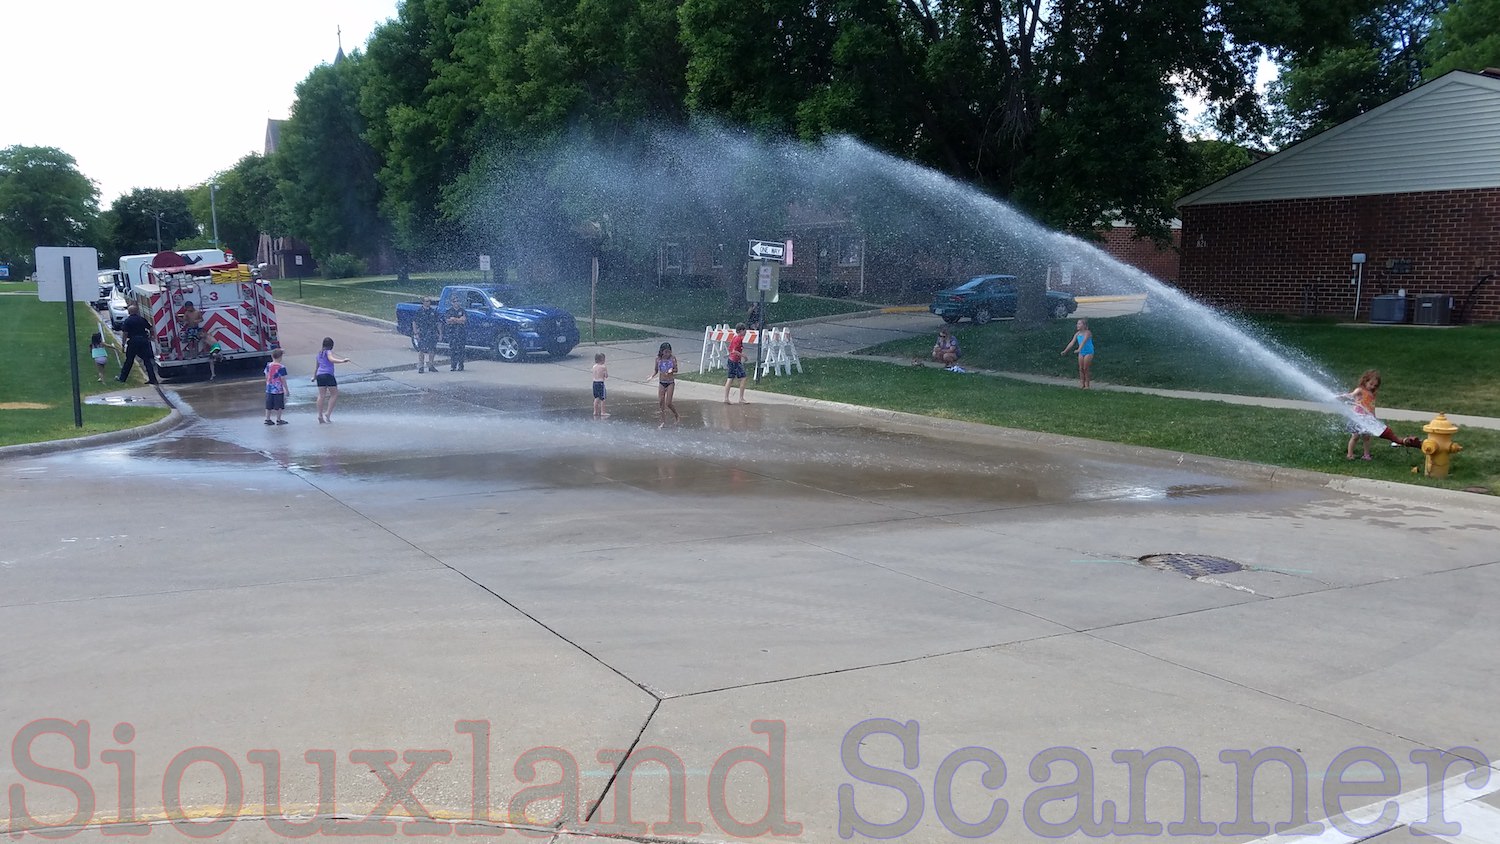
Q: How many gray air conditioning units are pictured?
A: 2